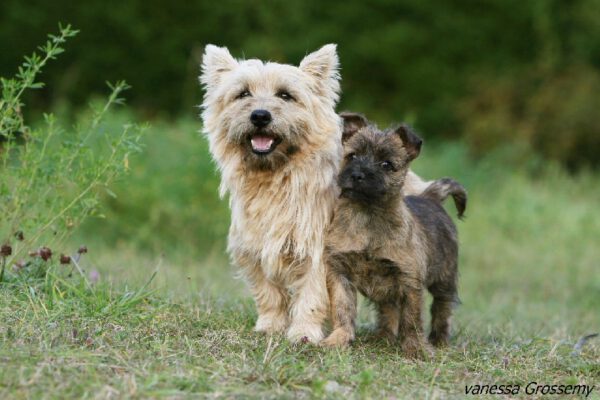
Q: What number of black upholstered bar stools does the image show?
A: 0